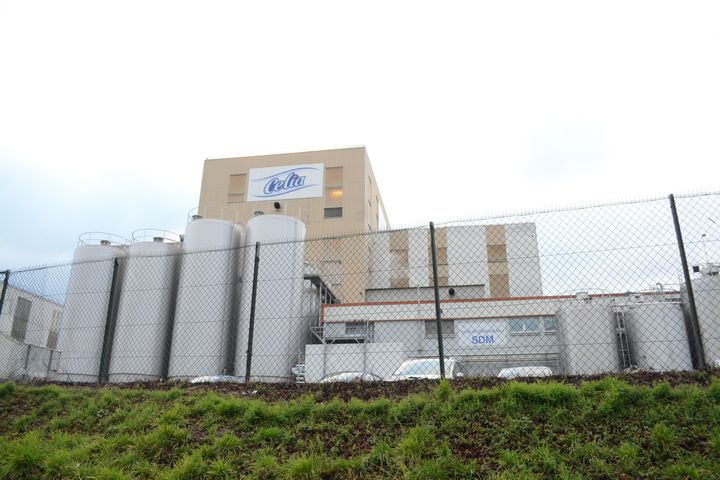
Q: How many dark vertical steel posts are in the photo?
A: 5